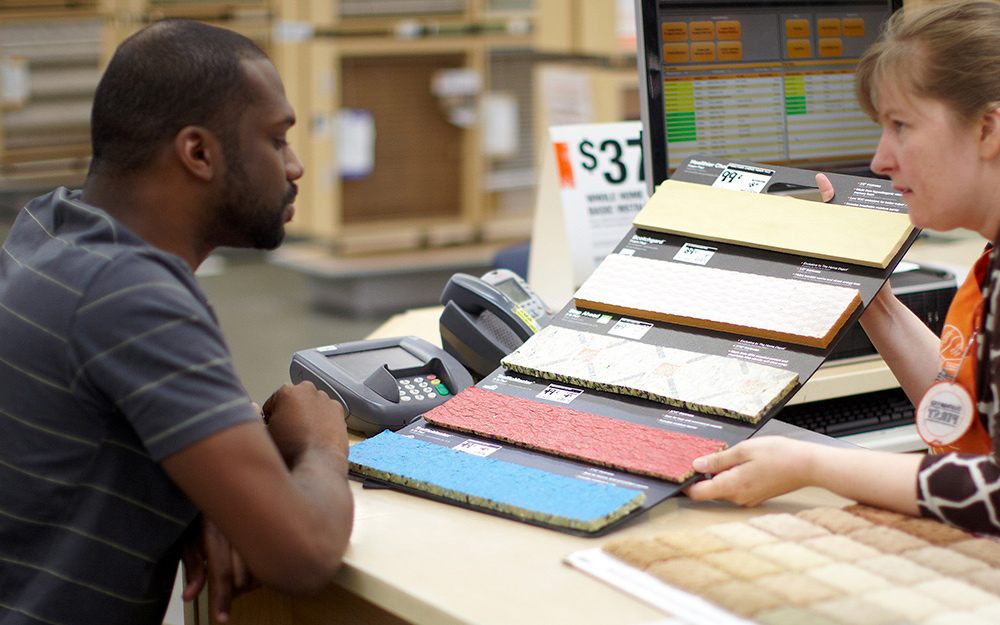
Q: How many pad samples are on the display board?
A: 5